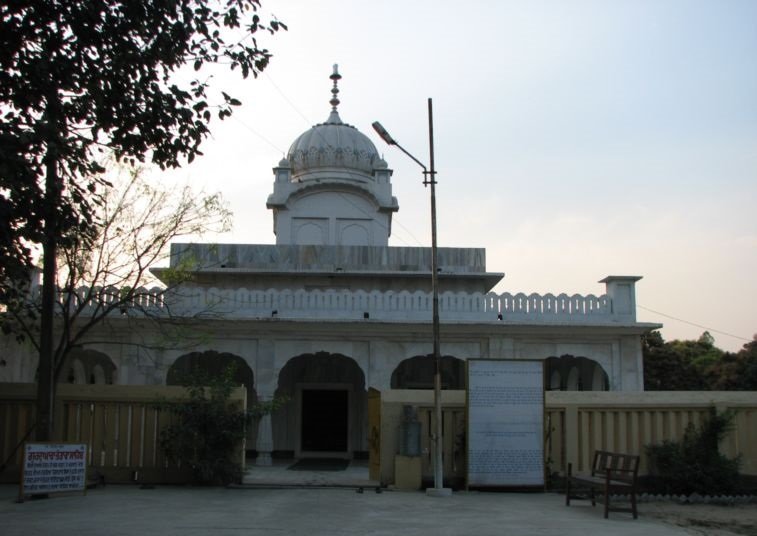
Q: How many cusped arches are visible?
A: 5